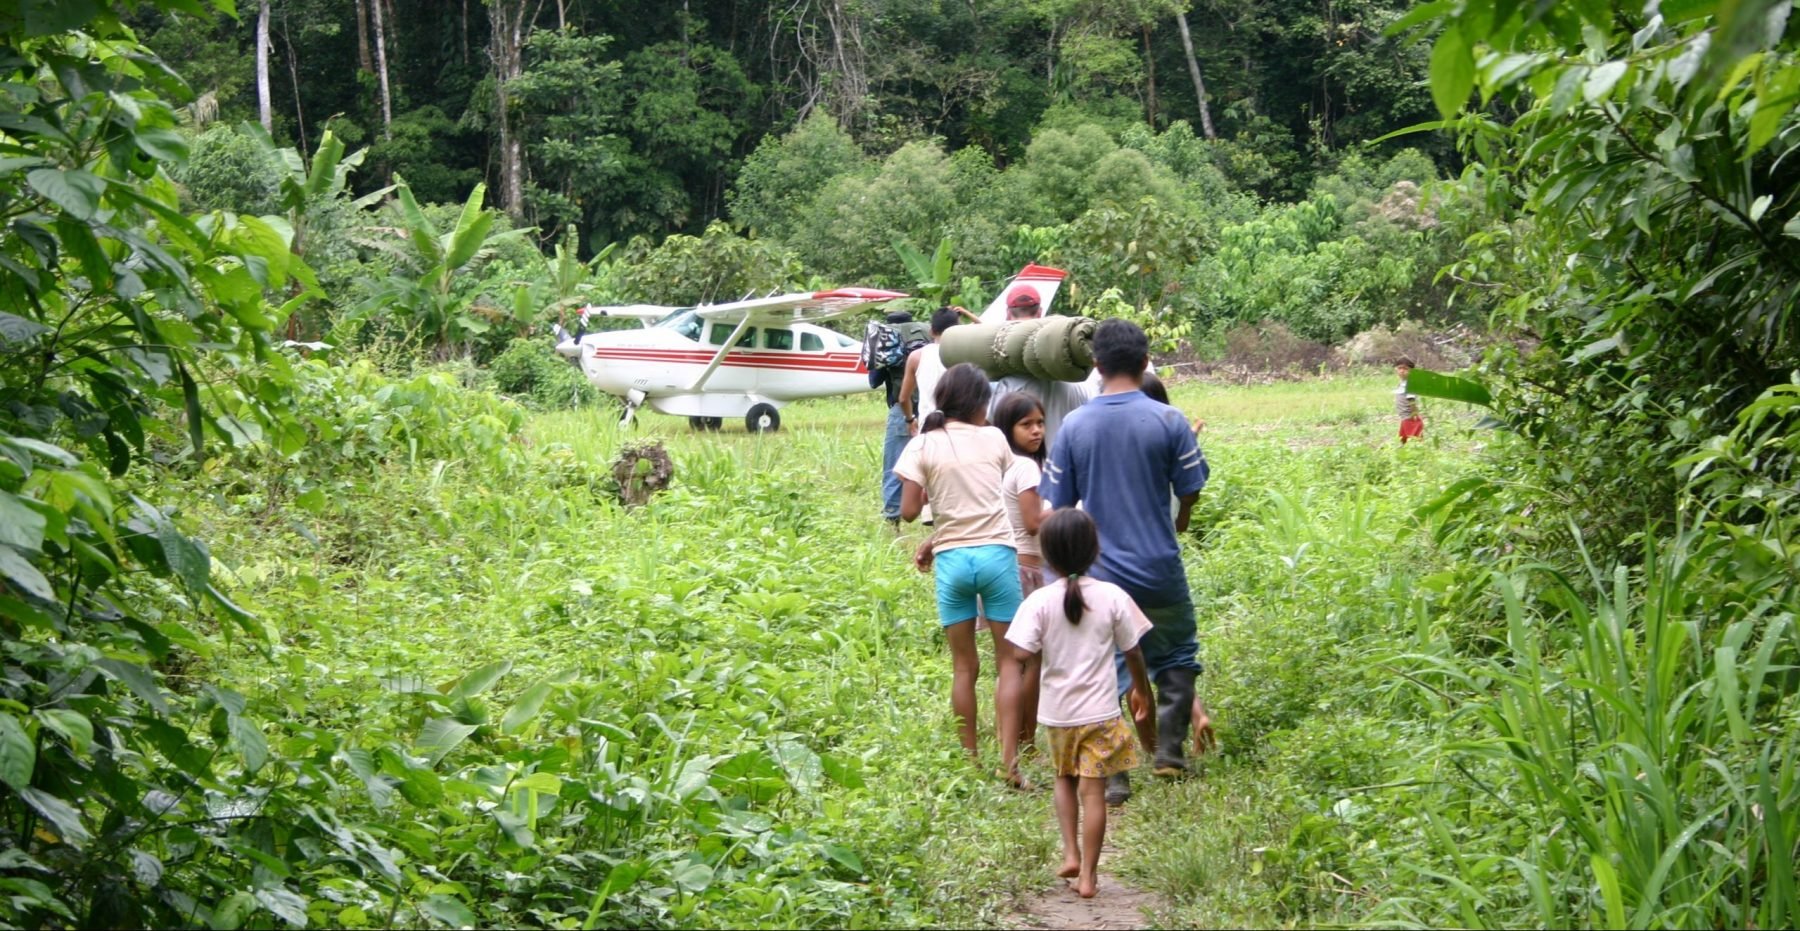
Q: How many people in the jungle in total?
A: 9